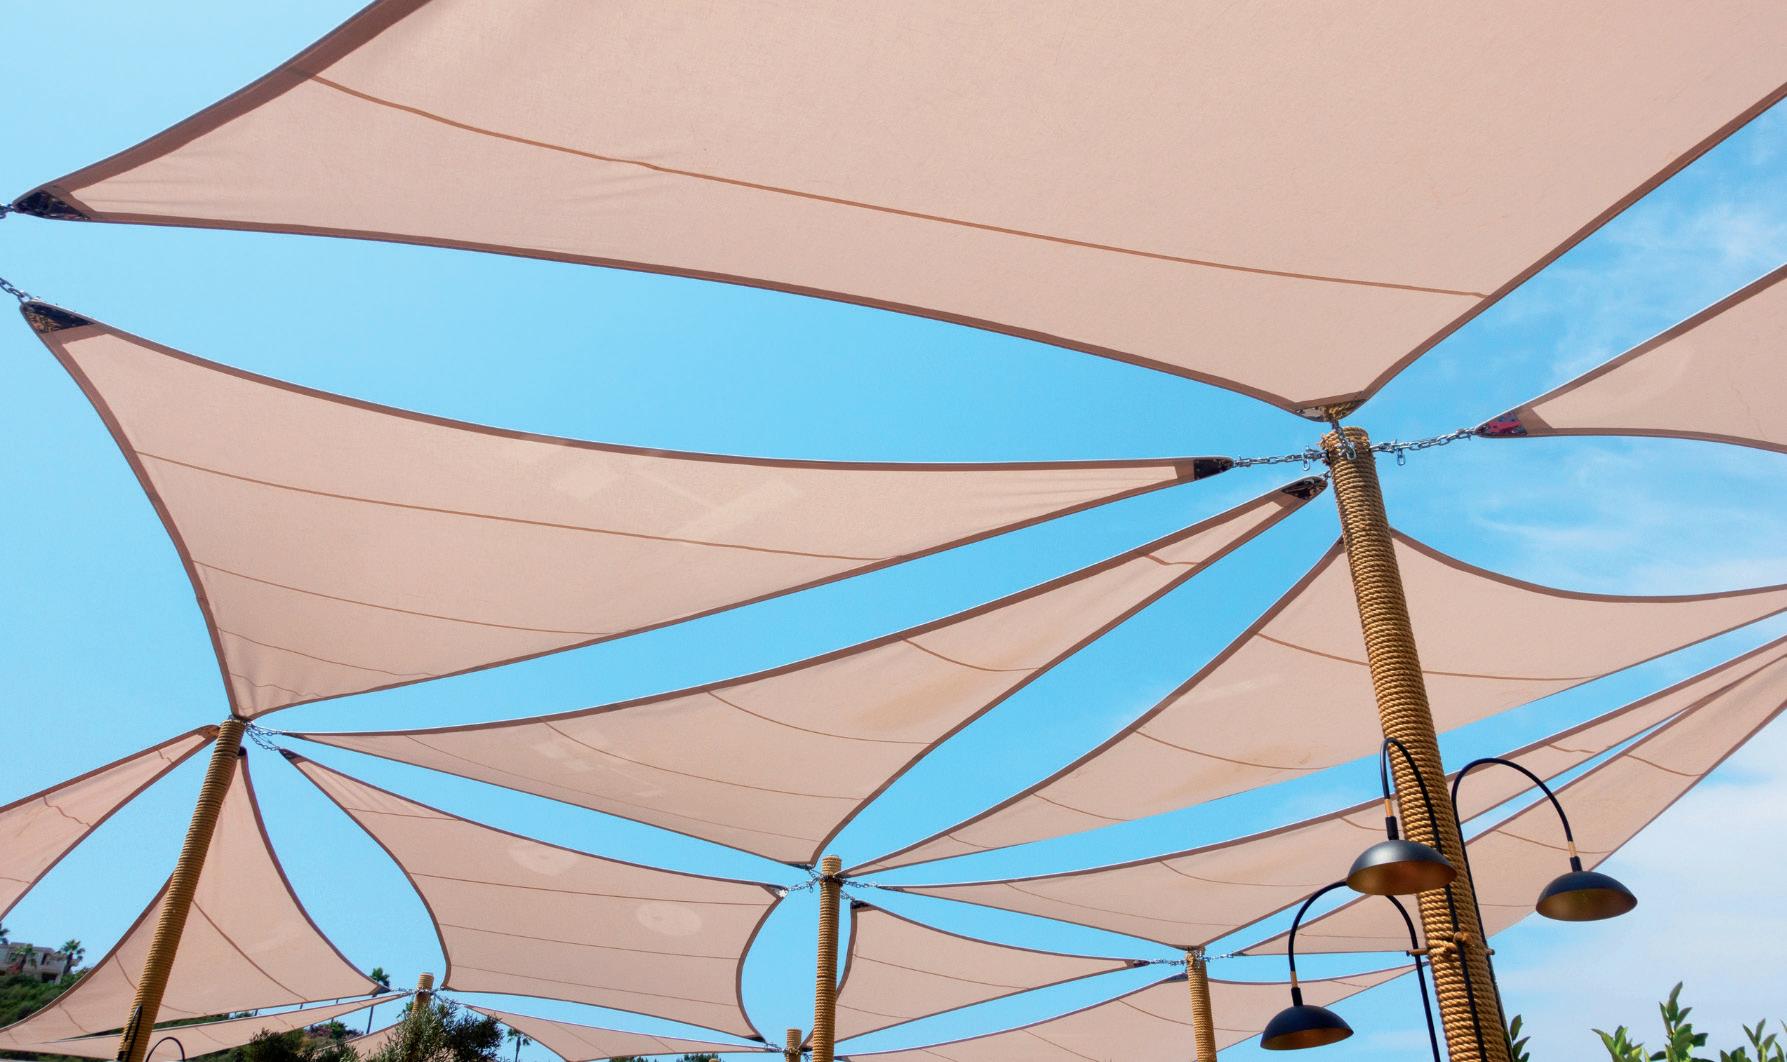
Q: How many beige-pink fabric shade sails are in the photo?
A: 15